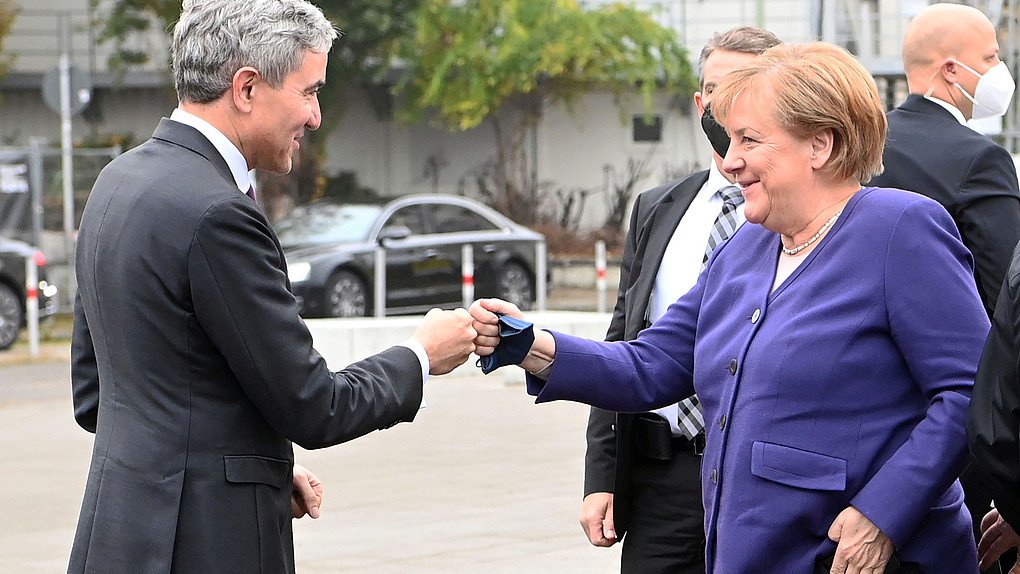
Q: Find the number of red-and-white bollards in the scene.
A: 3